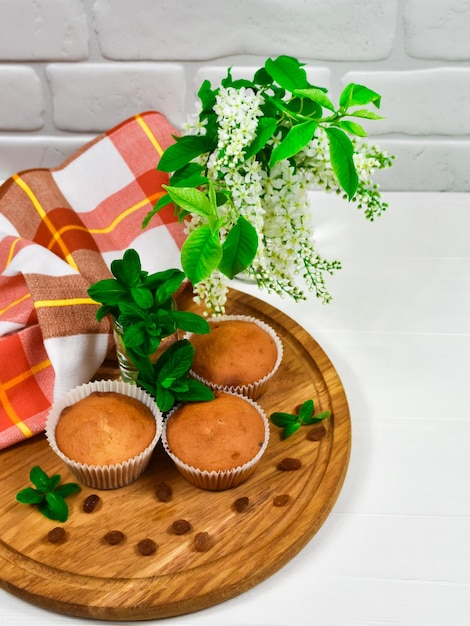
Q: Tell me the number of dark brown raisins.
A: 11